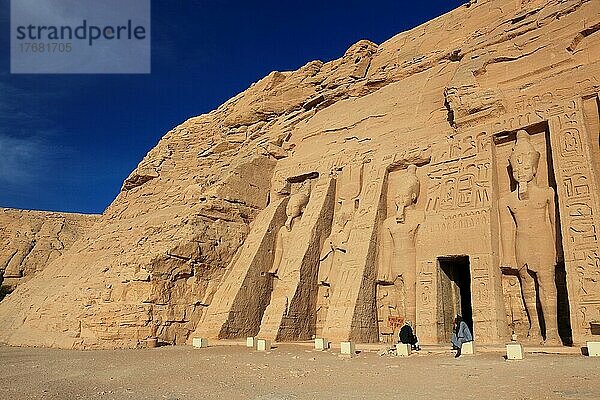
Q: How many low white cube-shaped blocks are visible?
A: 9